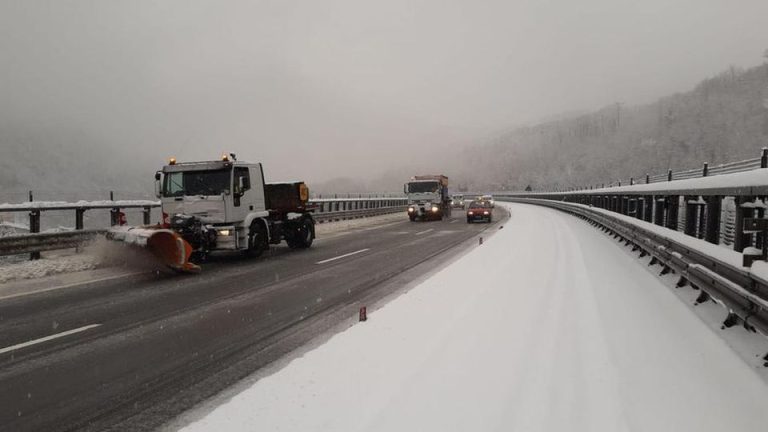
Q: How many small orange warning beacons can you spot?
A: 2